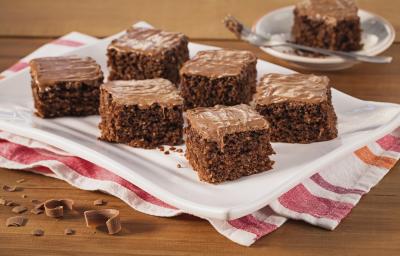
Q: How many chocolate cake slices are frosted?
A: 7